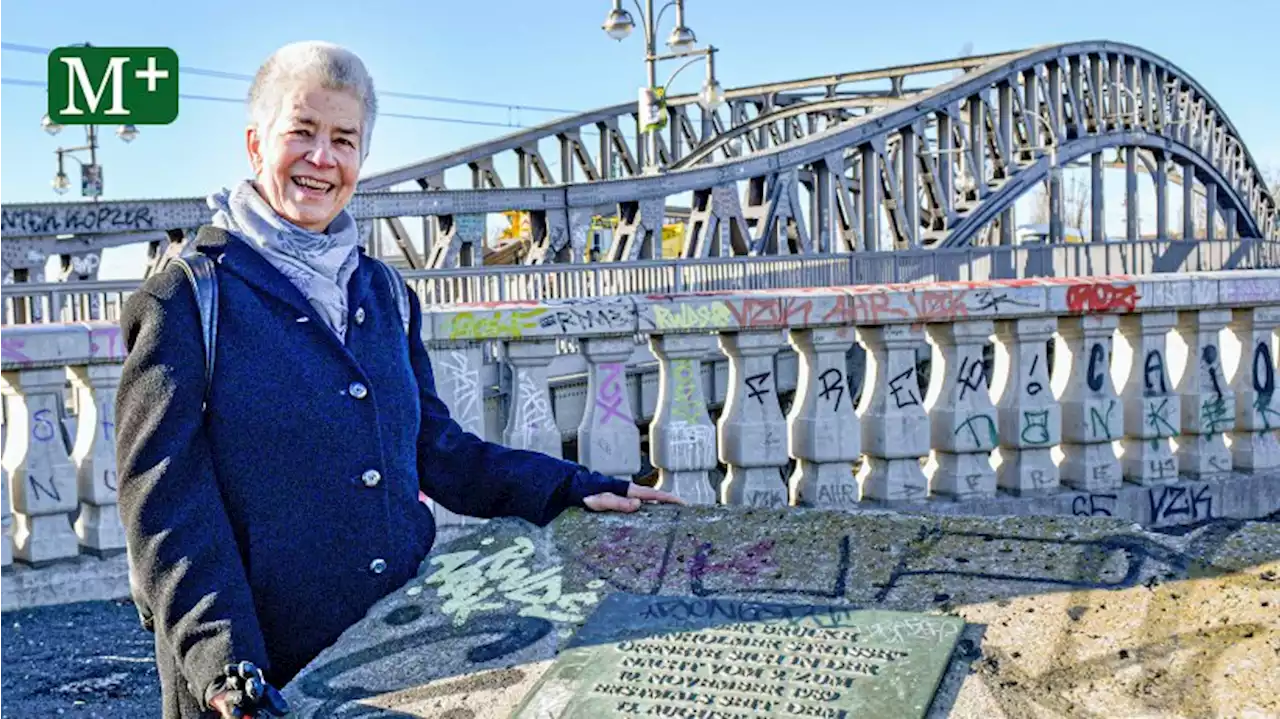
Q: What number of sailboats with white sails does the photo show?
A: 0